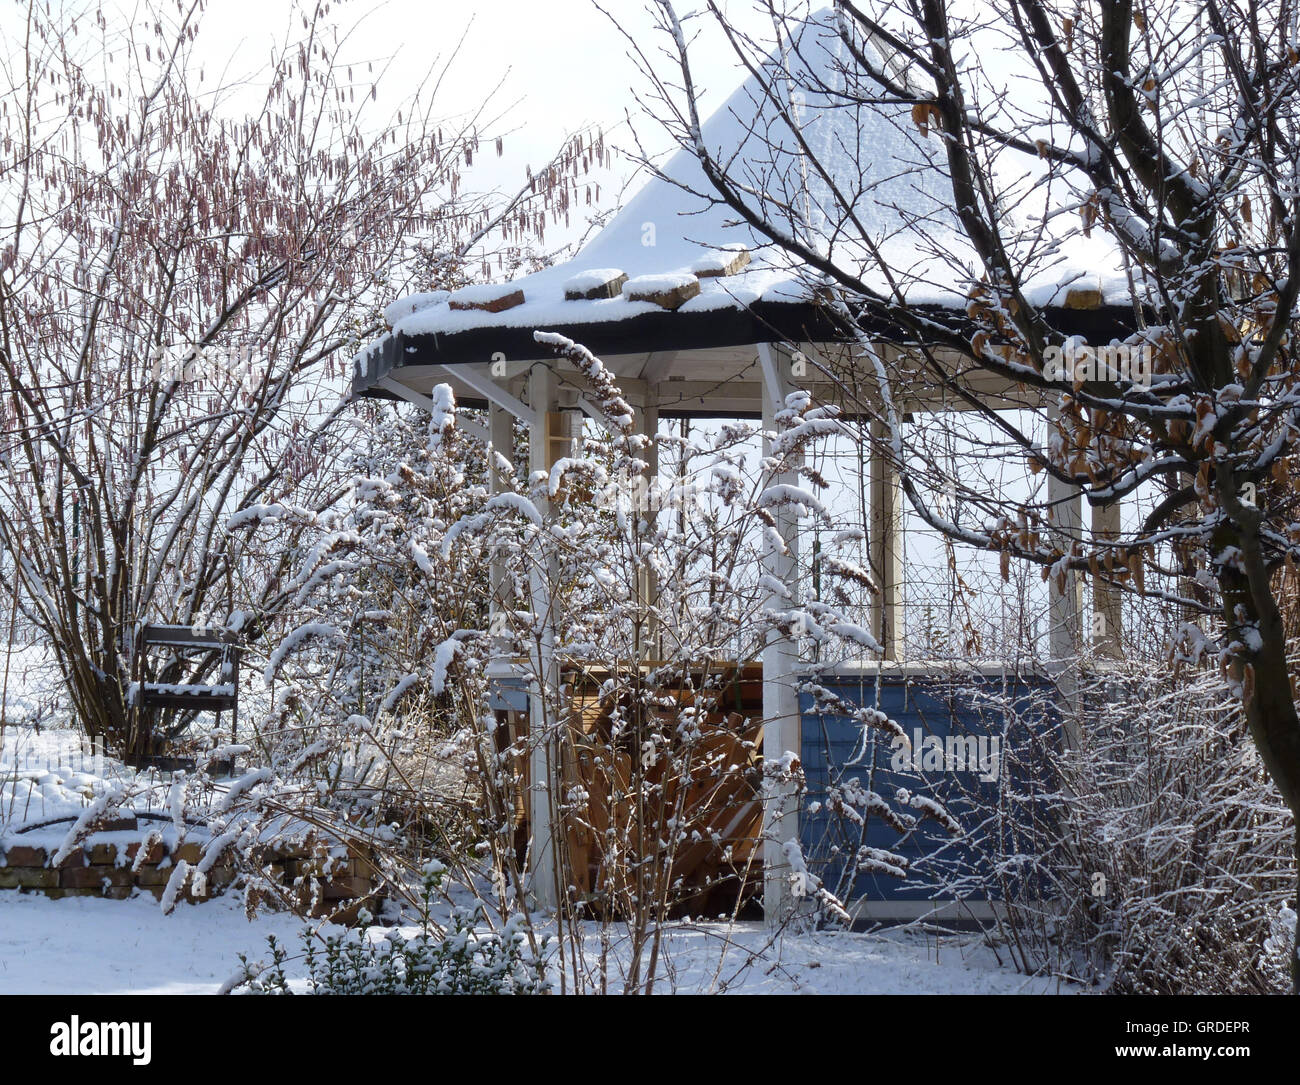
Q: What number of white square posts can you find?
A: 7